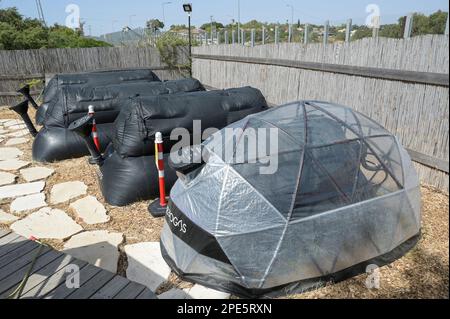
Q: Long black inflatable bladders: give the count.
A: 3